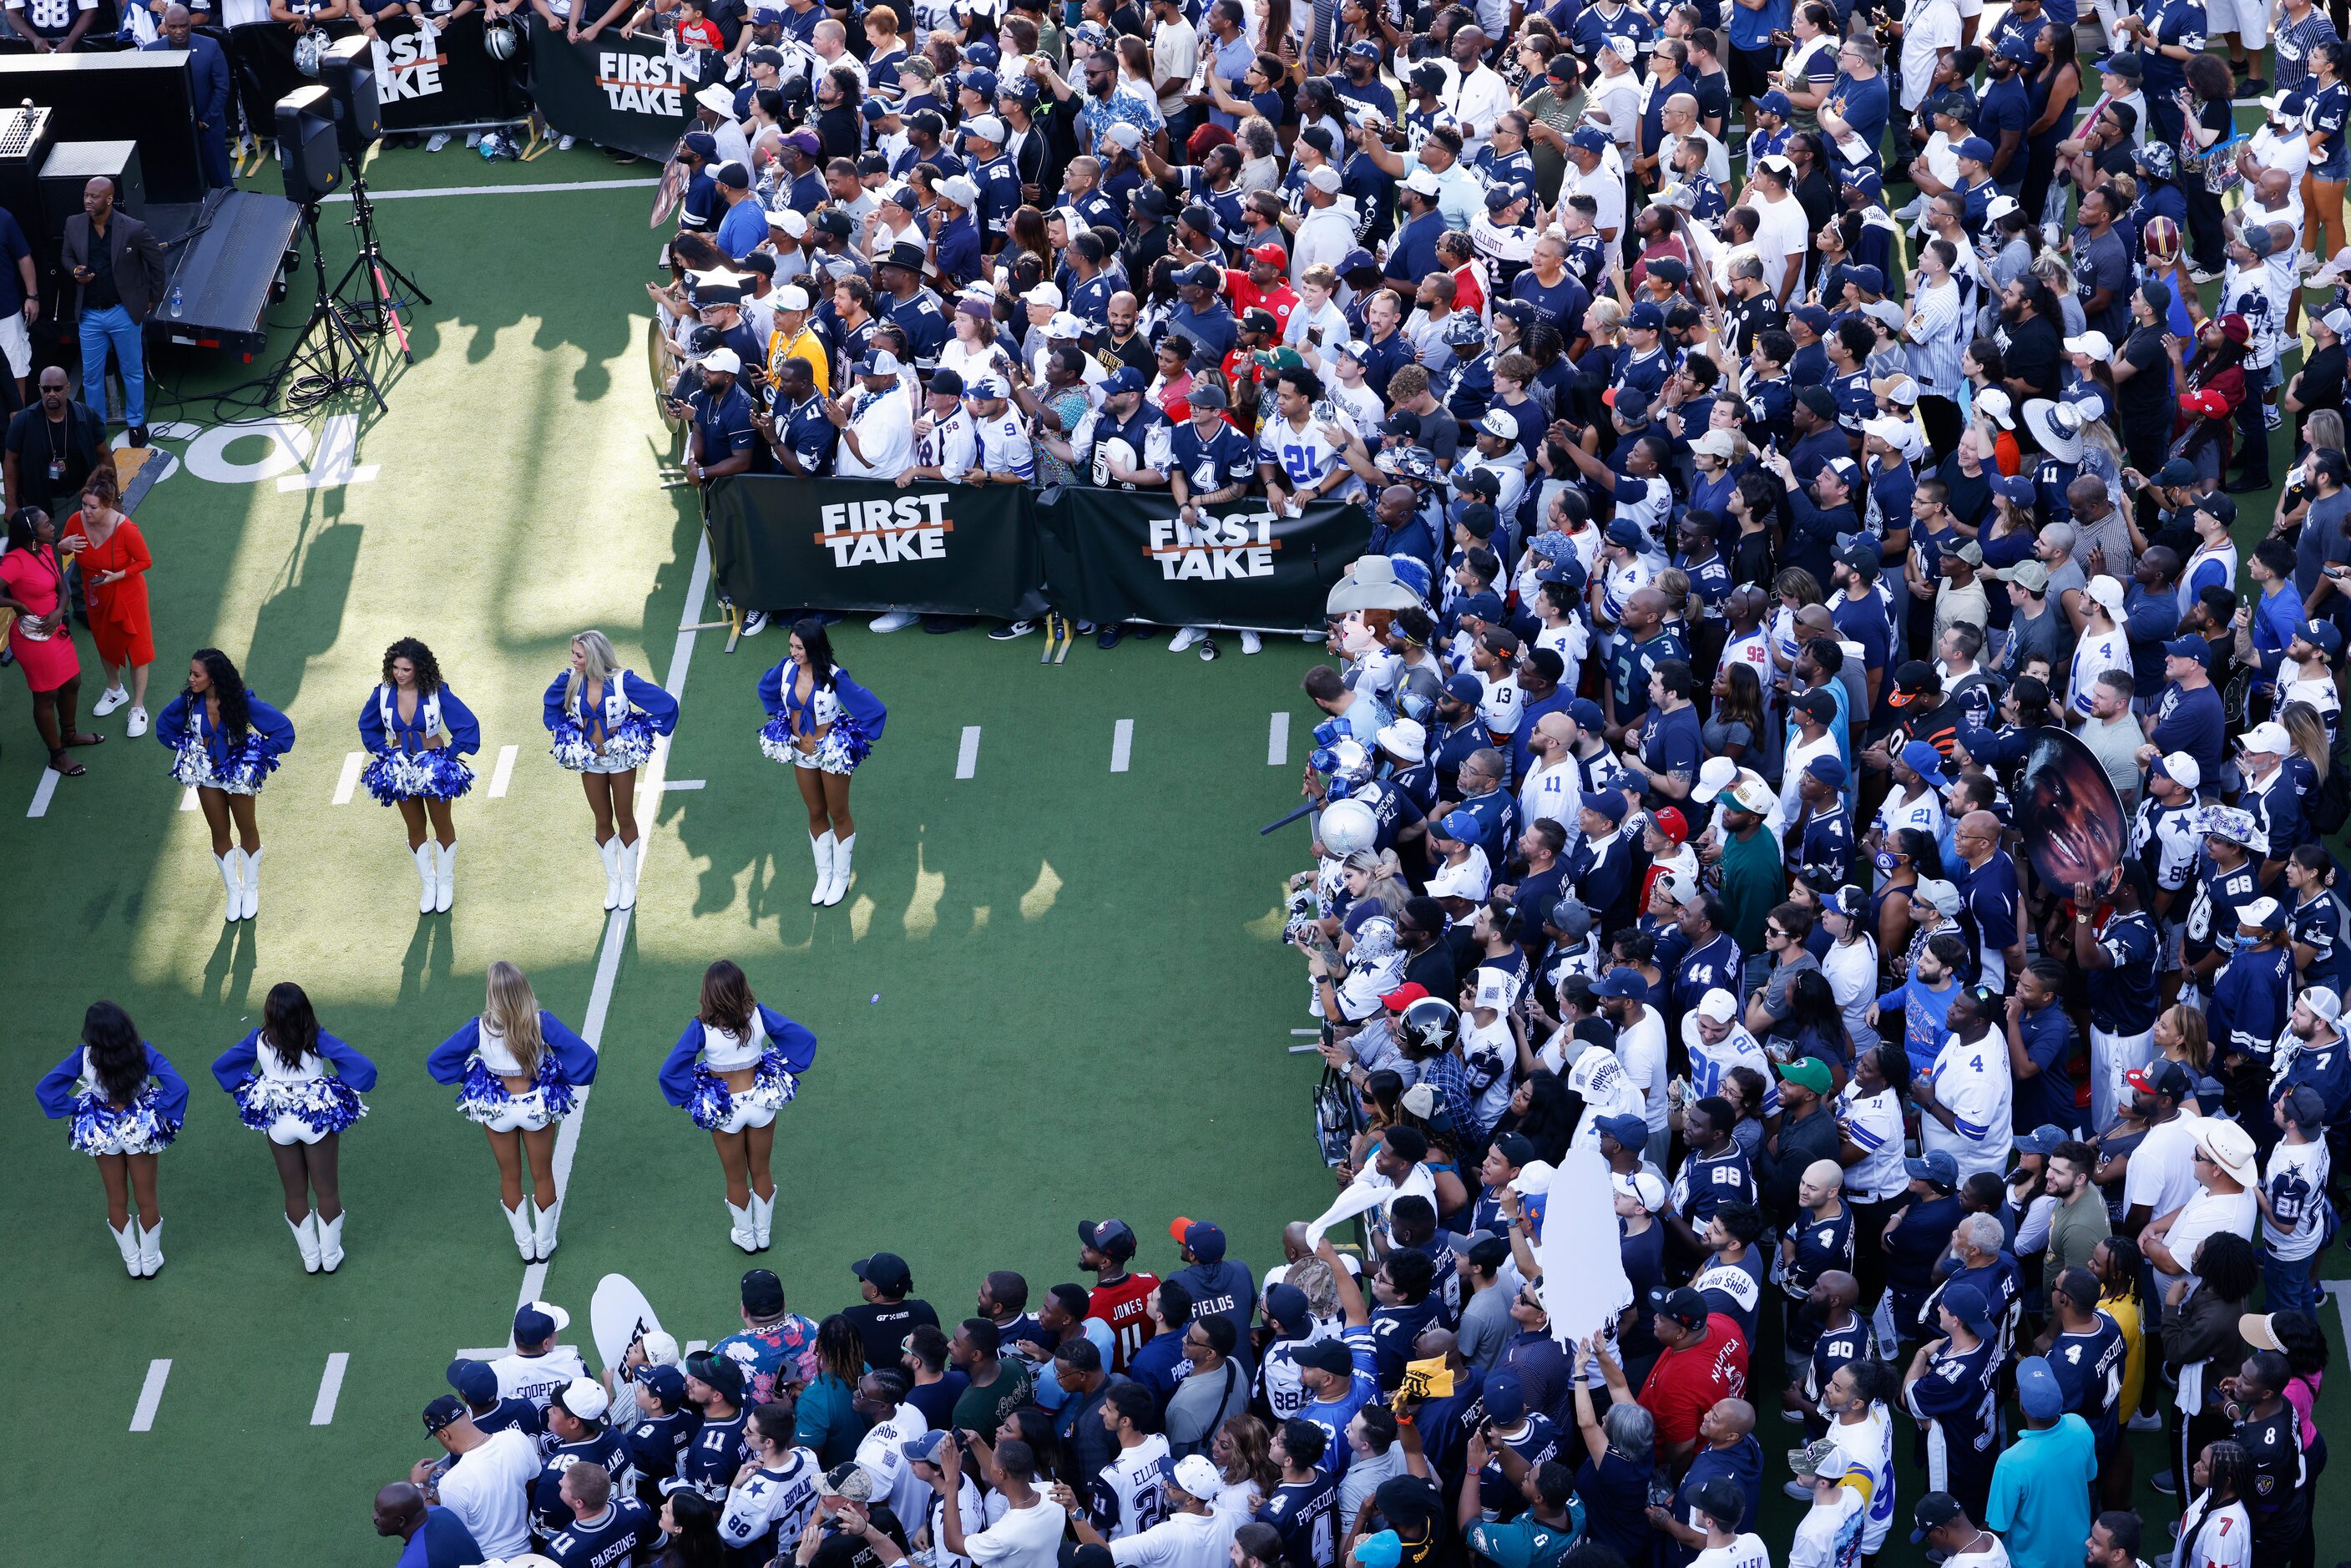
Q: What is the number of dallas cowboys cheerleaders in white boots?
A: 8